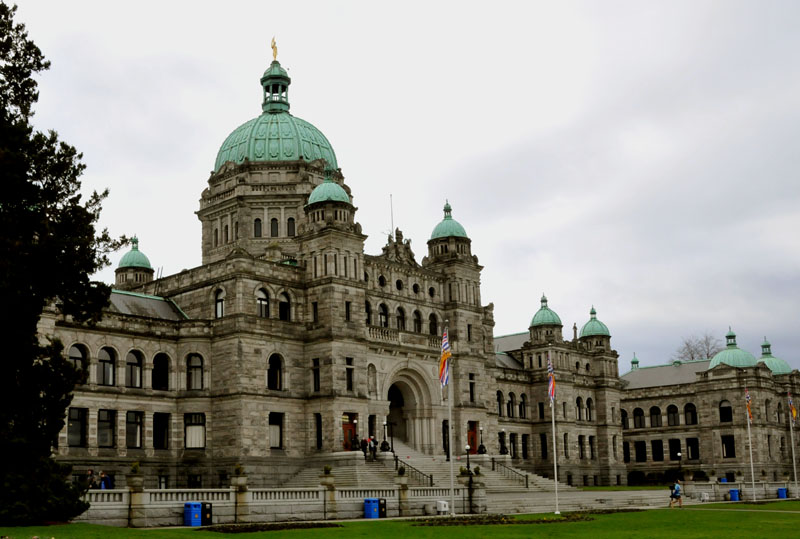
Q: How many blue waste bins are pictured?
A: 4